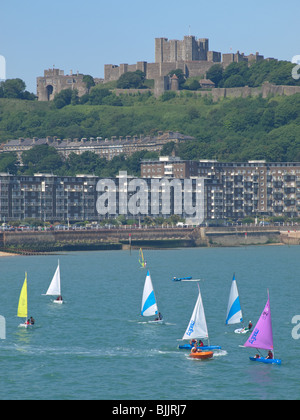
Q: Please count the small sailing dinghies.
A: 6